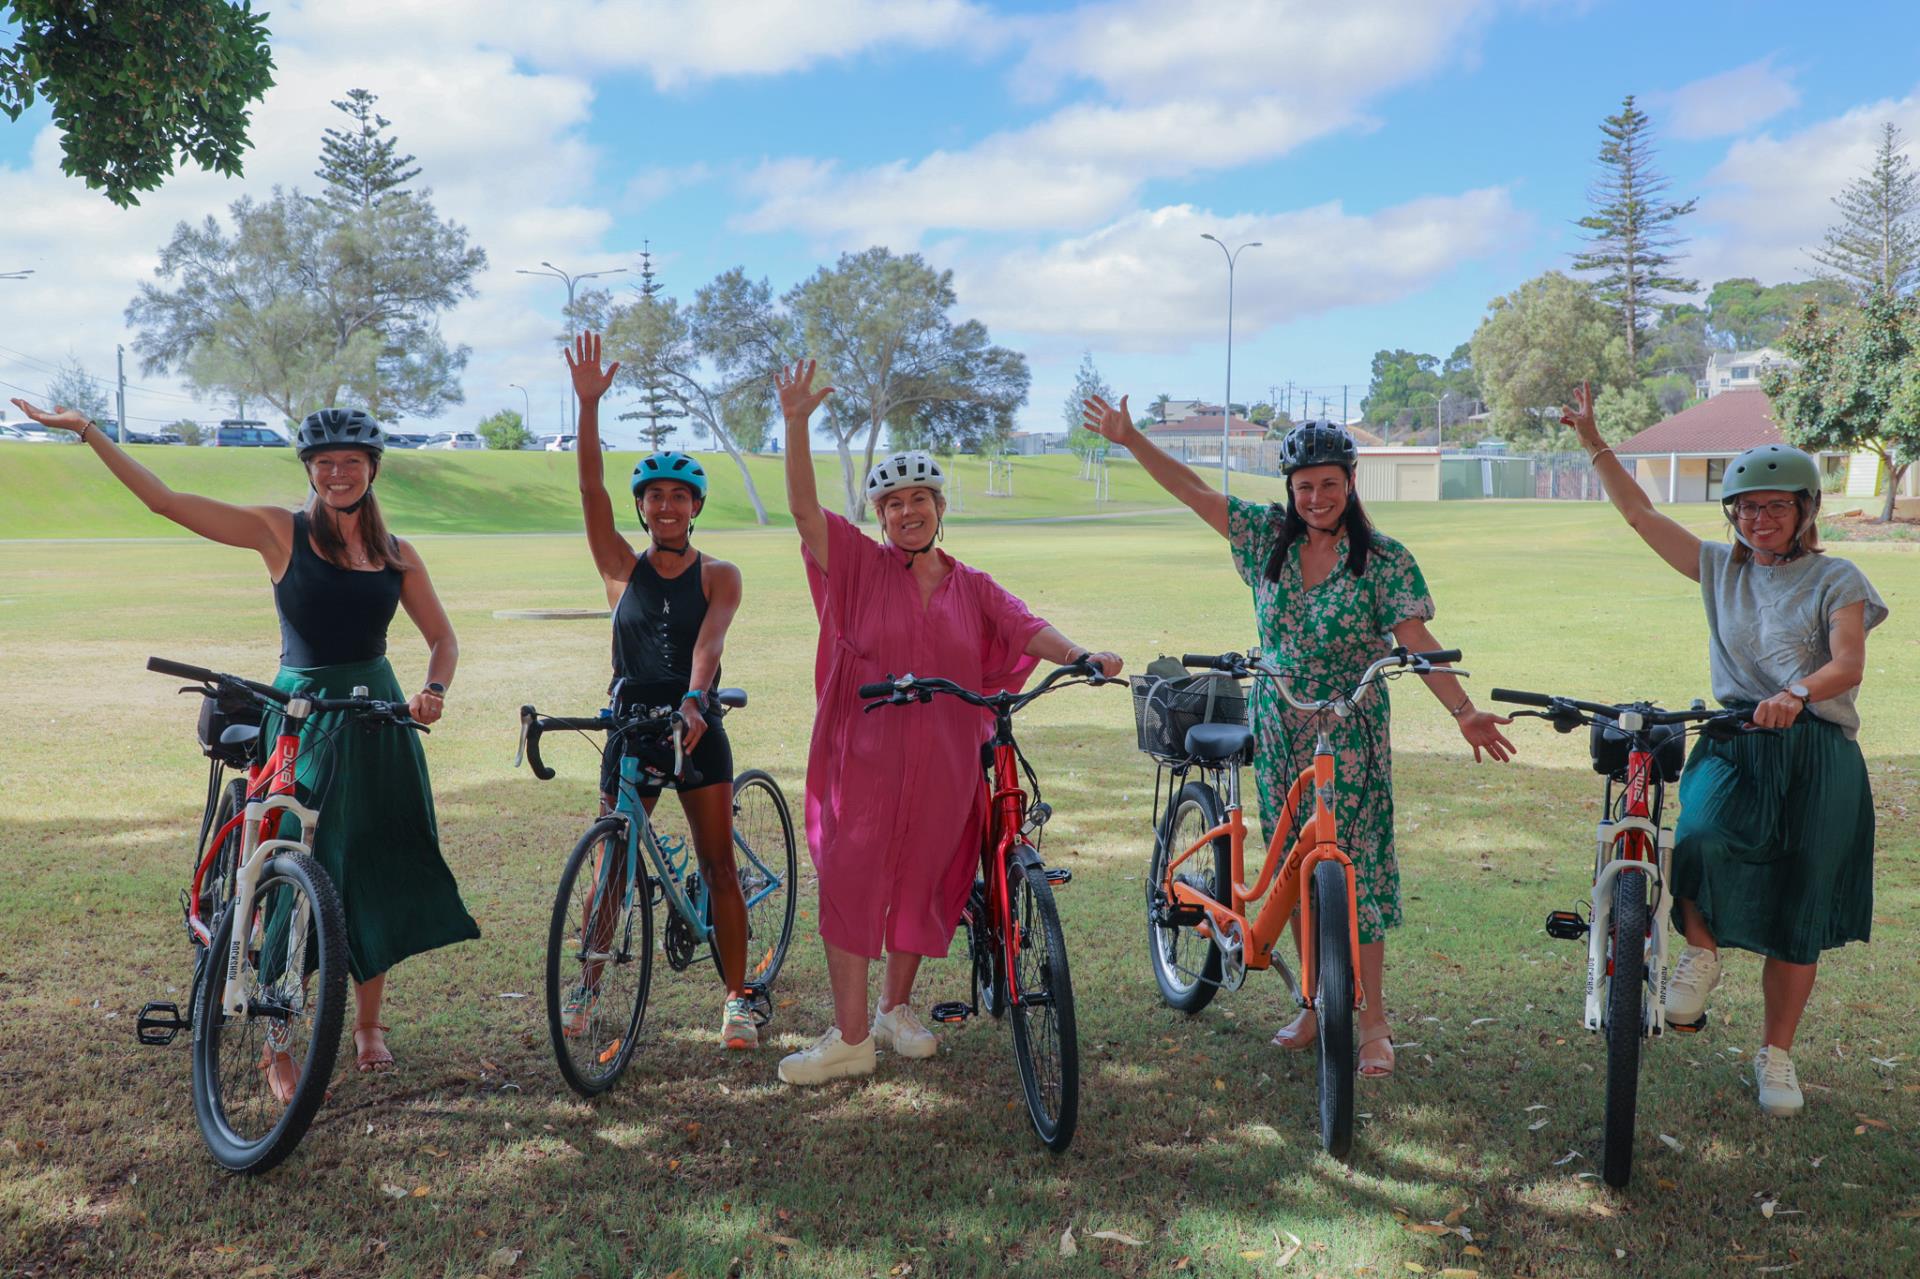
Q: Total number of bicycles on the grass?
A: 5